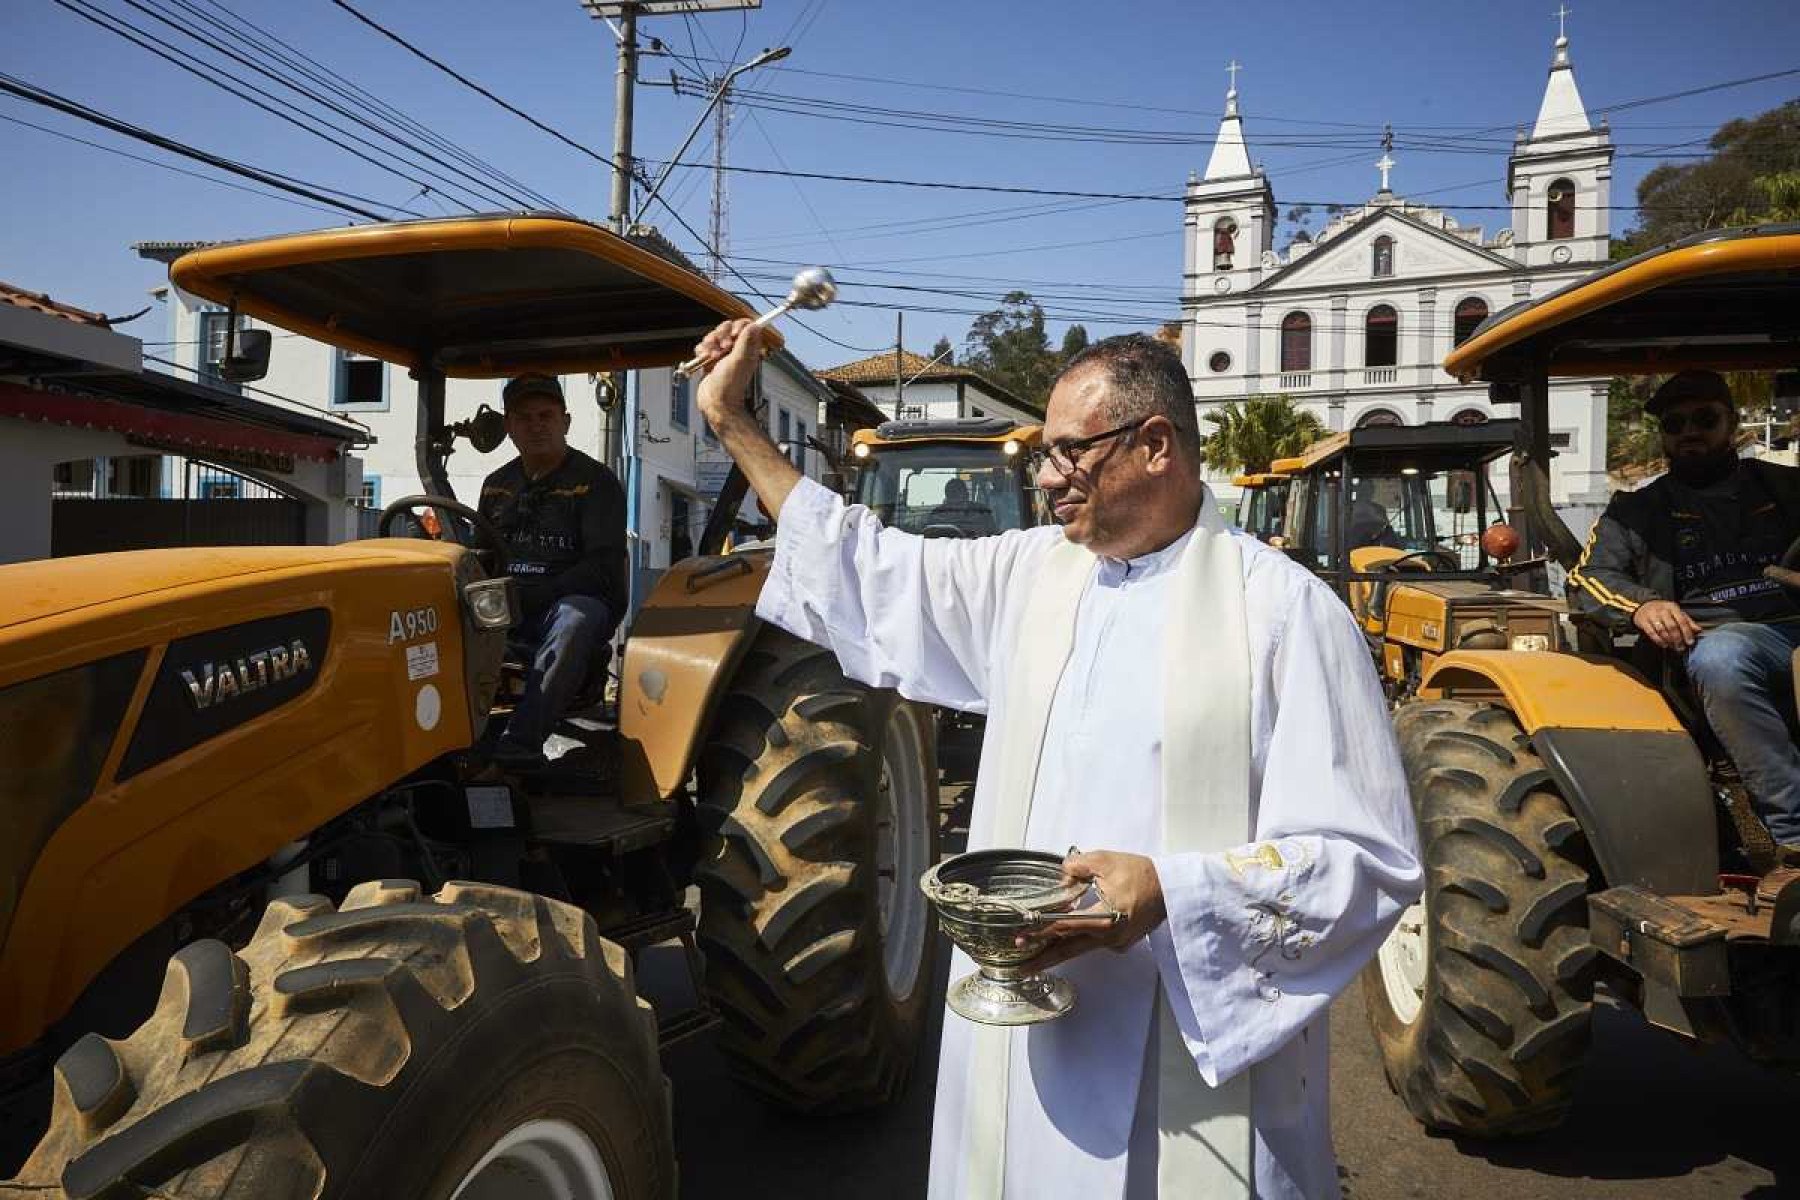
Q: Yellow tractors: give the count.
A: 5